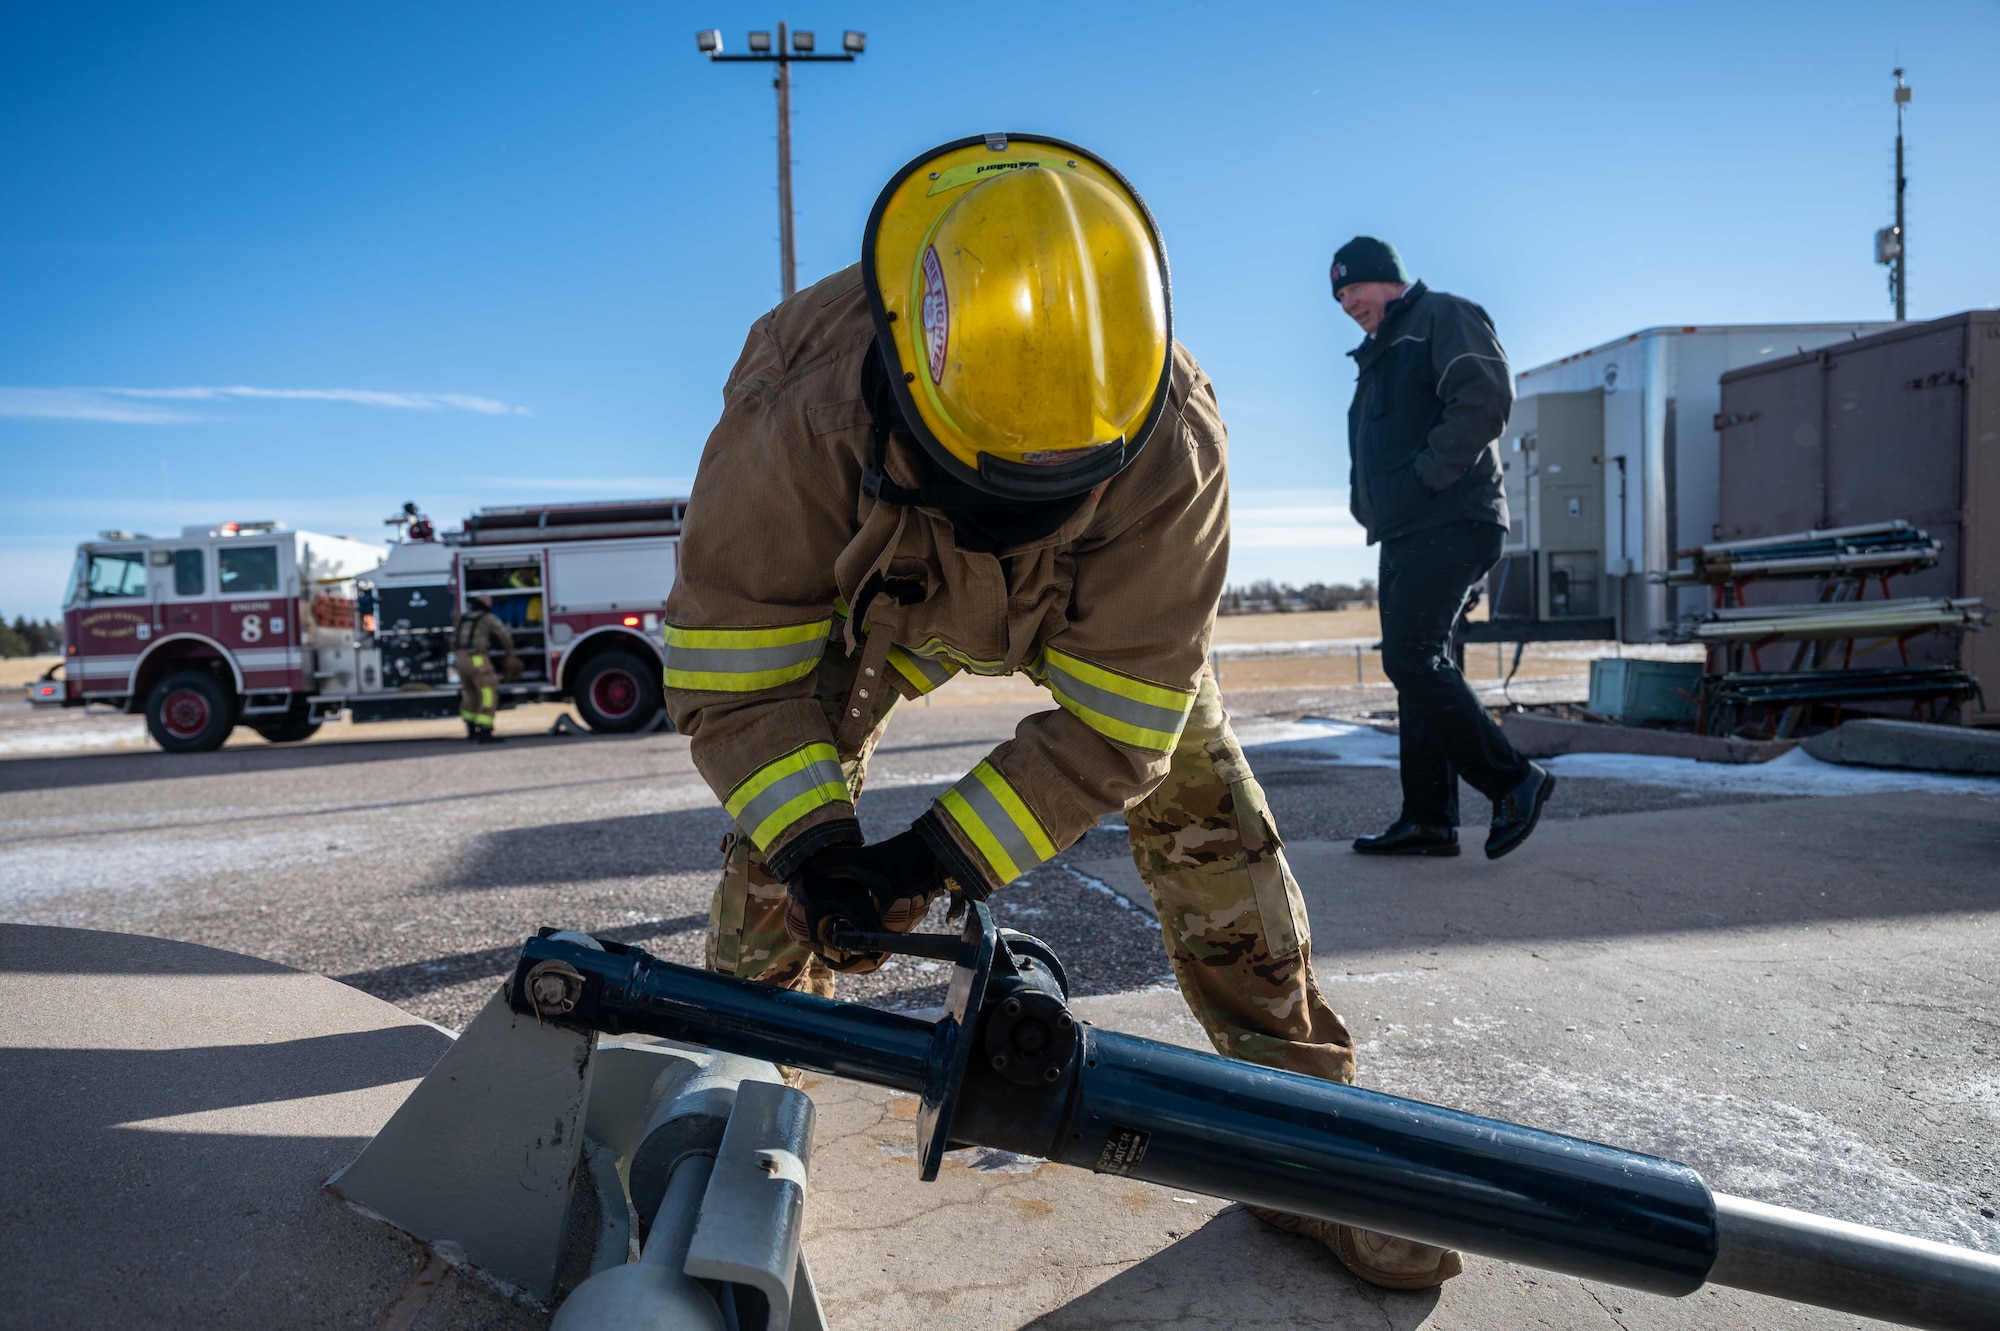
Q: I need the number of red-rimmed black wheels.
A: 2